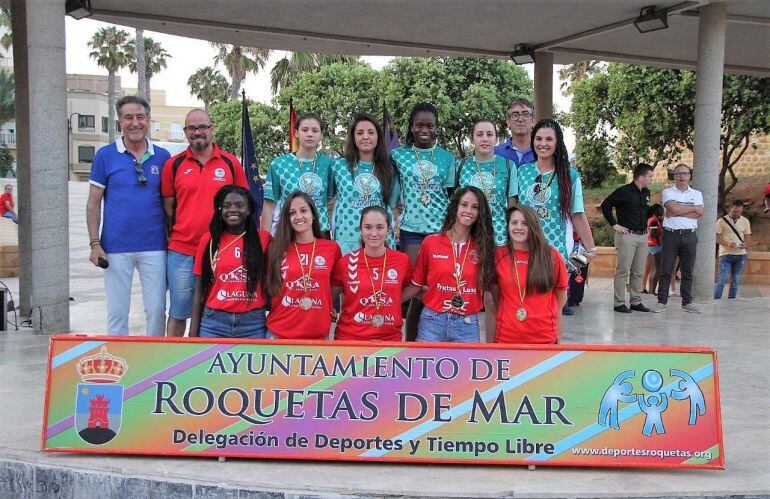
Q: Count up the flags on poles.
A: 3